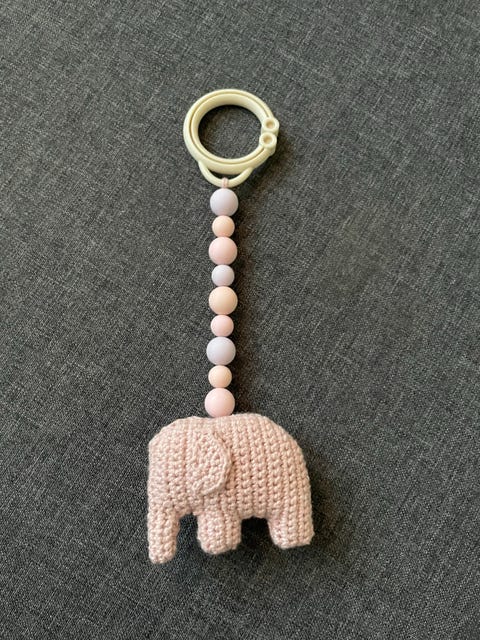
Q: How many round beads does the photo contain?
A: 9